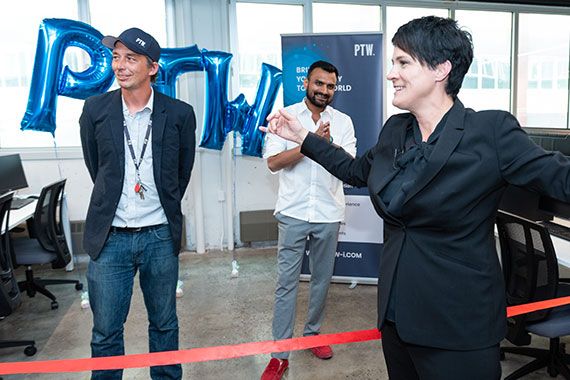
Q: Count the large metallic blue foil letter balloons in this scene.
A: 3